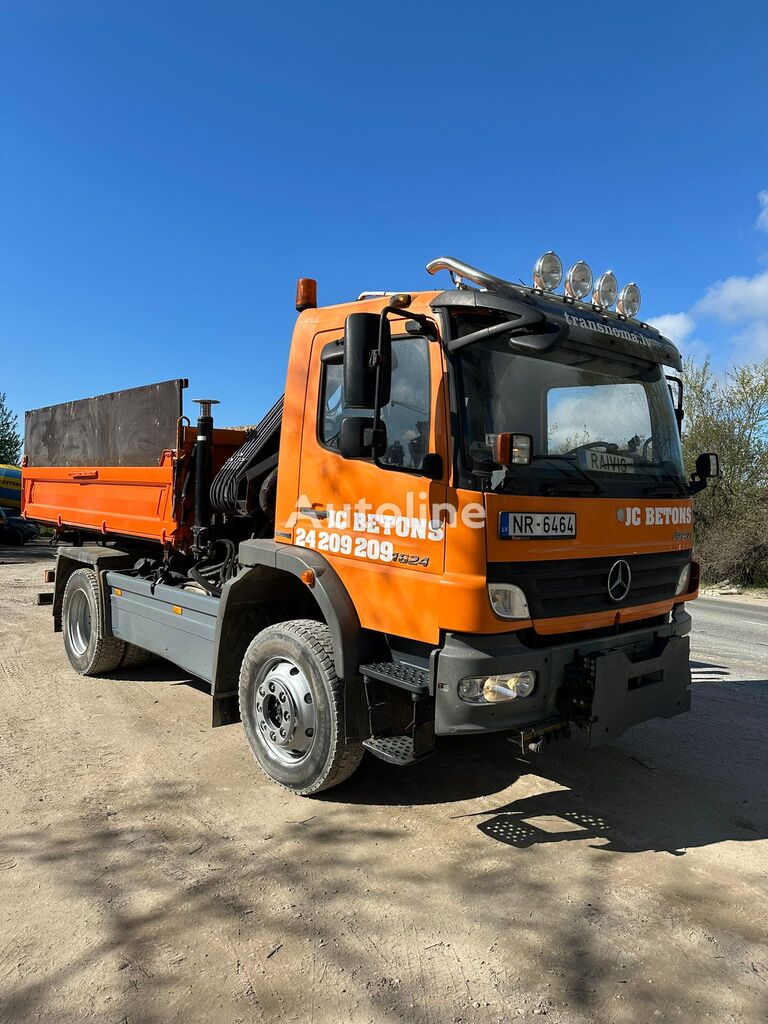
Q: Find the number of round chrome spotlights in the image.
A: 4